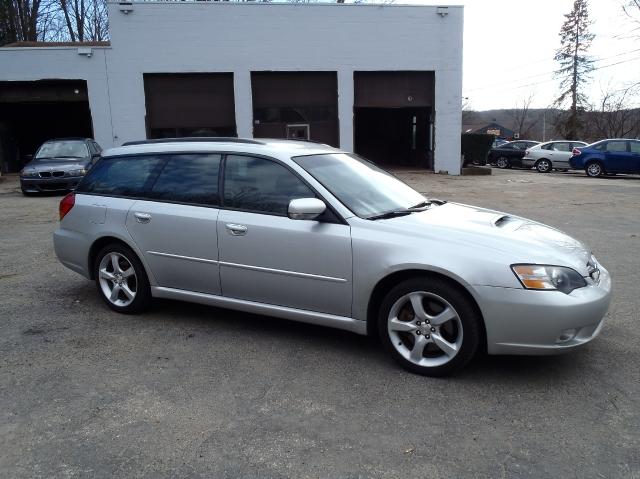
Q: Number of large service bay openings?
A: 4